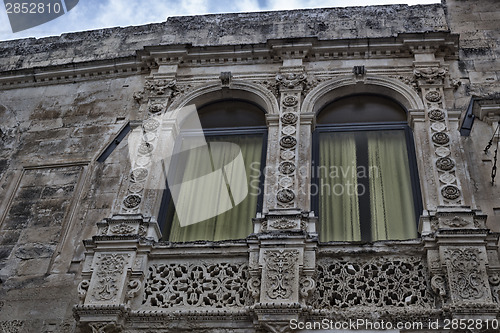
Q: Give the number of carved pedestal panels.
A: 3